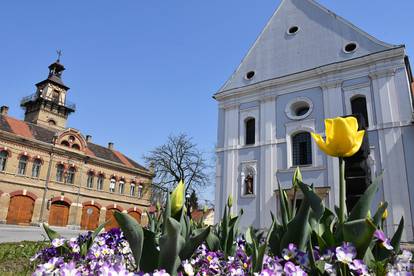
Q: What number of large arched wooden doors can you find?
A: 5